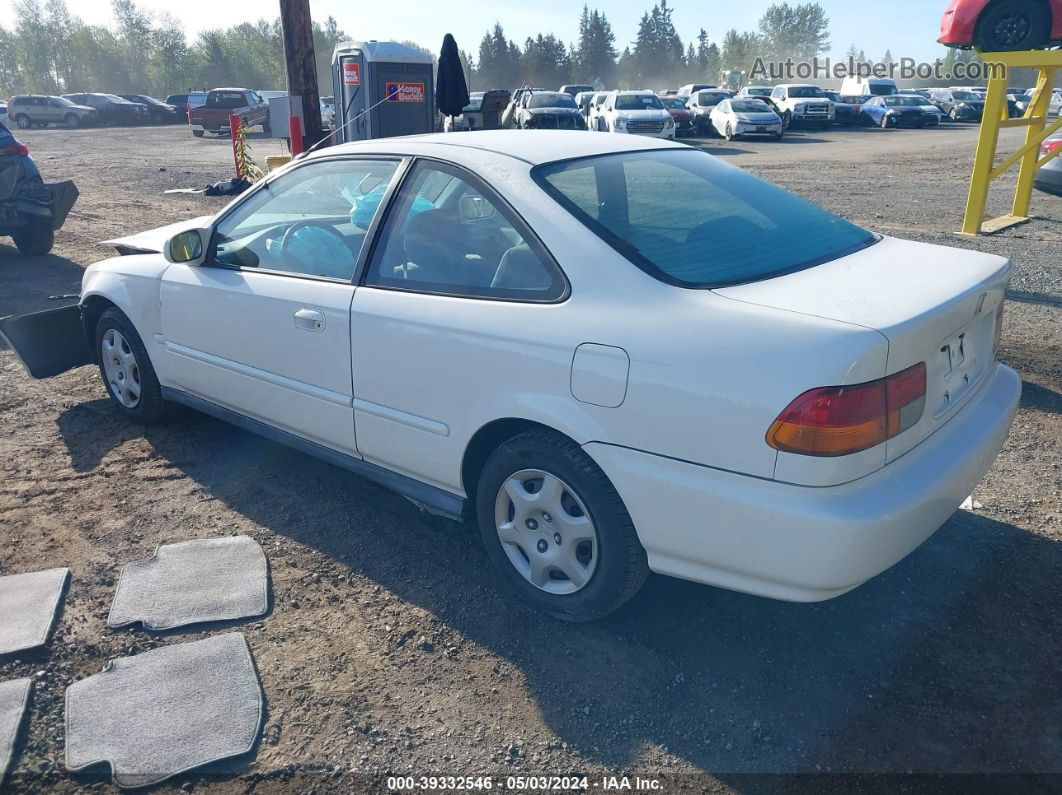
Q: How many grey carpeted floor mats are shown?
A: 4